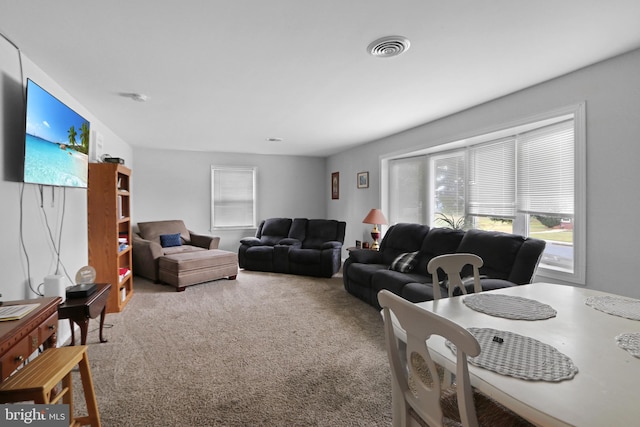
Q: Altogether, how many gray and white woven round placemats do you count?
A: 4